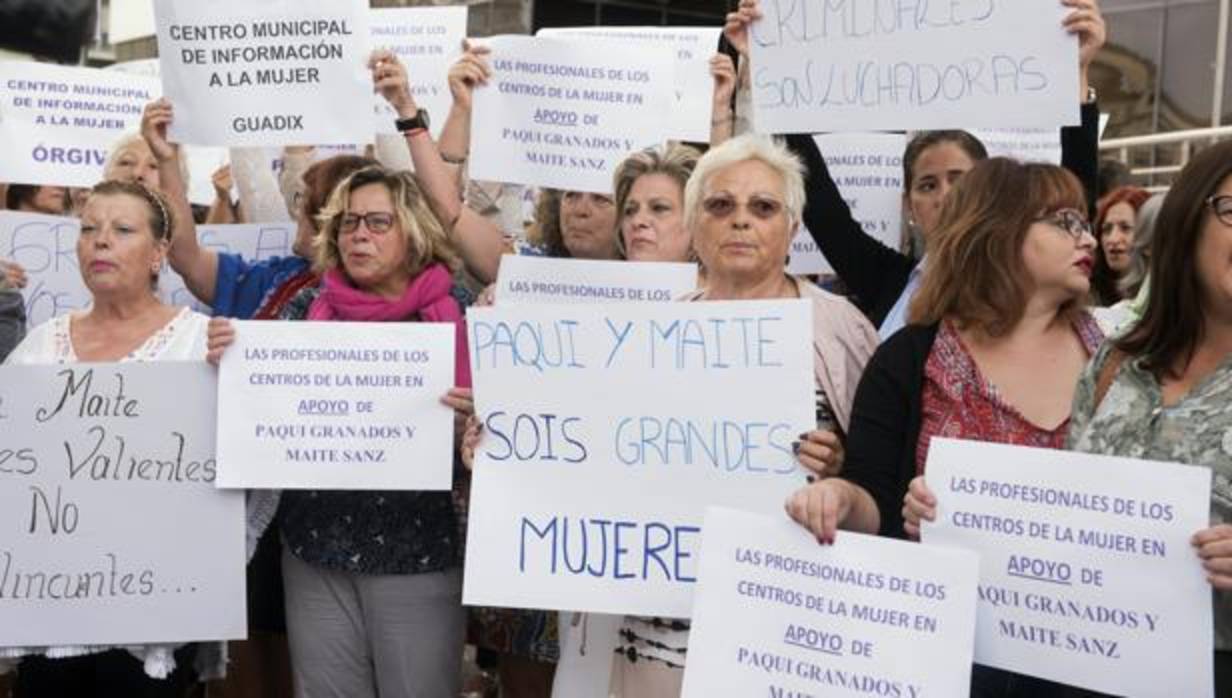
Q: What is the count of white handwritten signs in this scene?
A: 4